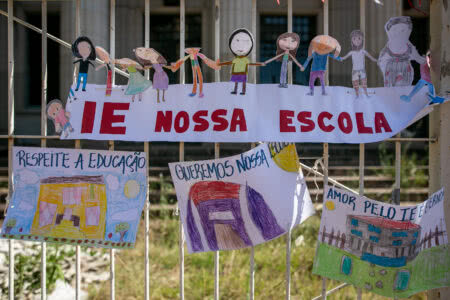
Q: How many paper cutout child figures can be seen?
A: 12